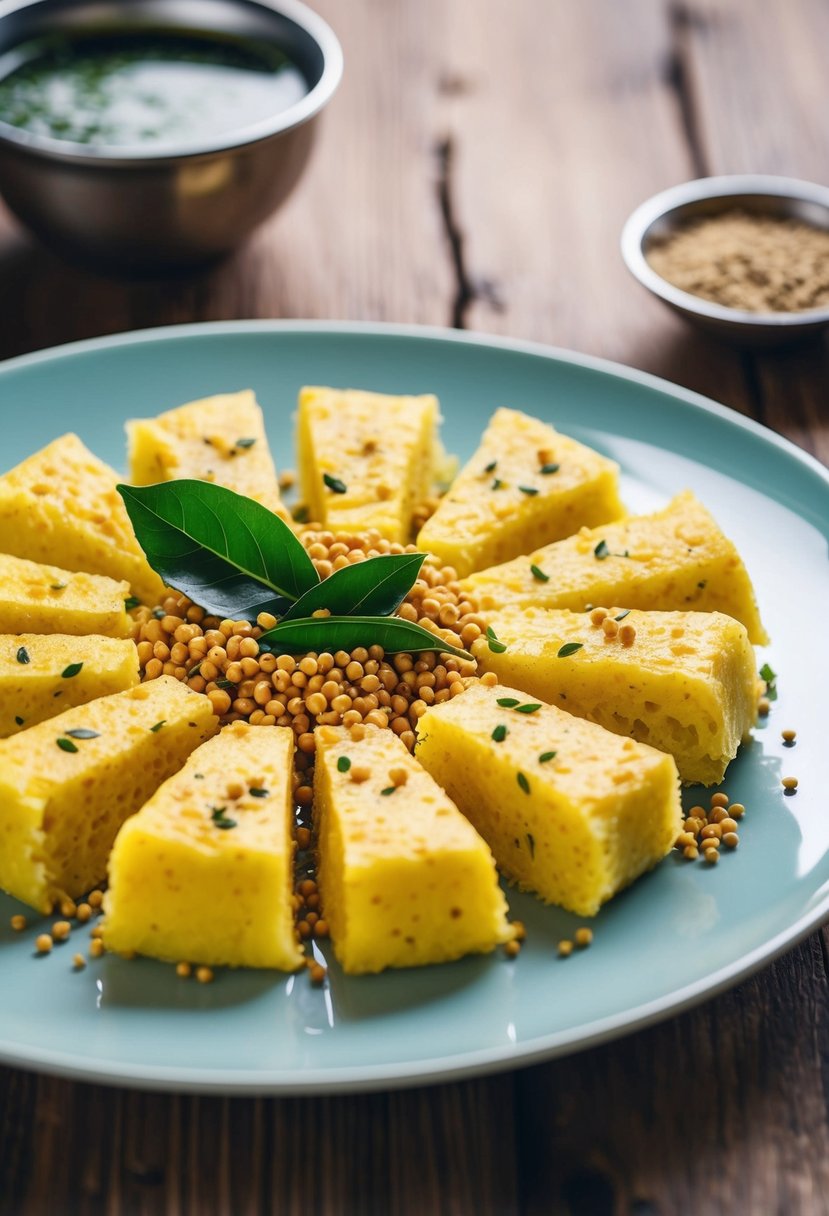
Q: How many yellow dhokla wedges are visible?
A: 12